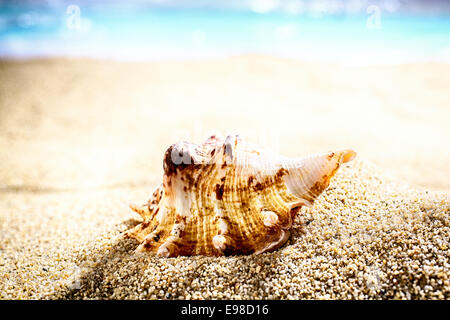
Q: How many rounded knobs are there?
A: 3